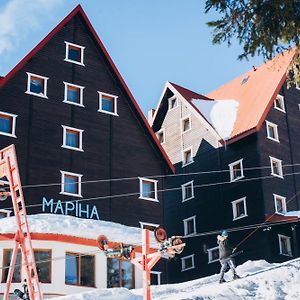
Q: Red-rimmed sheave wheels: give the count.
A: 2